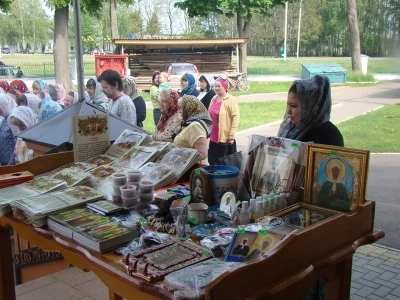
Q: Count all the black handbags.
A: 1